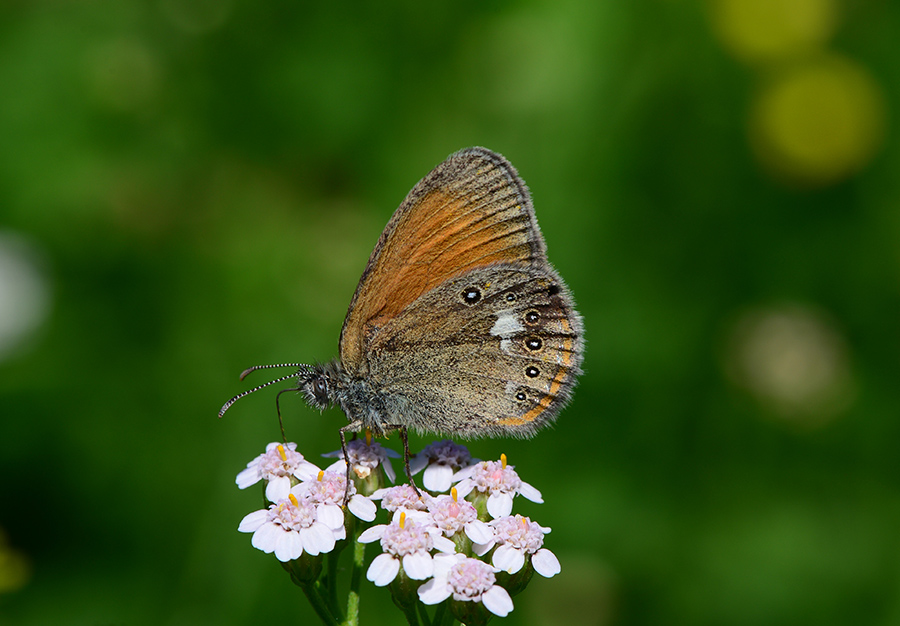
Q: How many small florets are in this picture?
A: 11